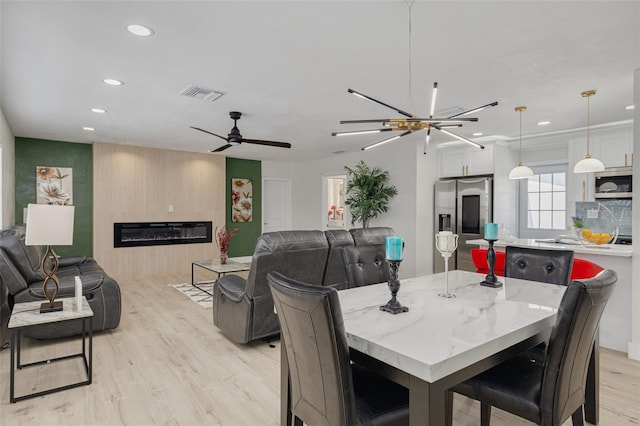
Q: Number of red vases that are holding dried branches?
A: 1